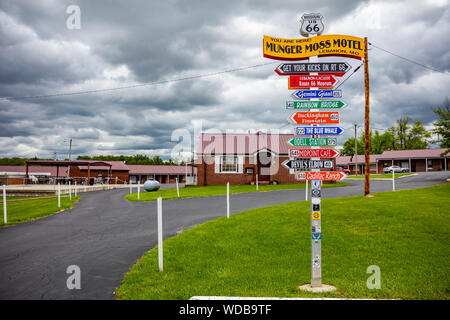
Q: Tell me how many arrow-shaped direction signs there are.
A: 10